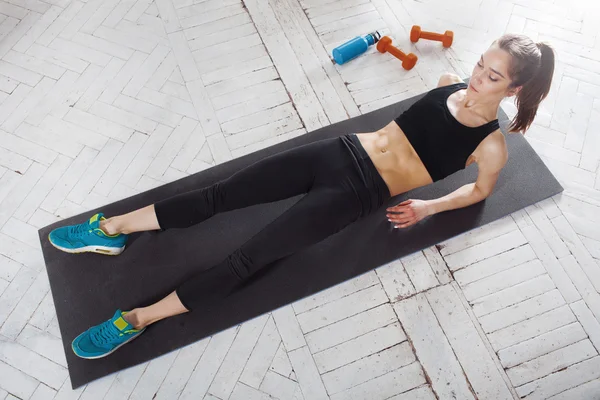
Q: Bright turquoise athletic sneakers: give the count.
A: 2